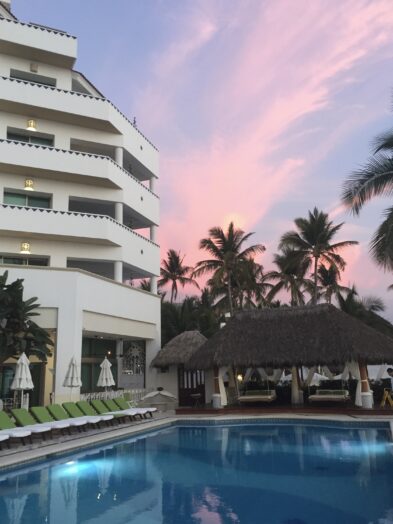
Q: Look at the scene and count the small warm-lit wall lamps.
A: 3